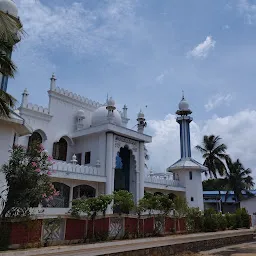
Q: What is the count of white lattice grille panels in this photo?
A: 3